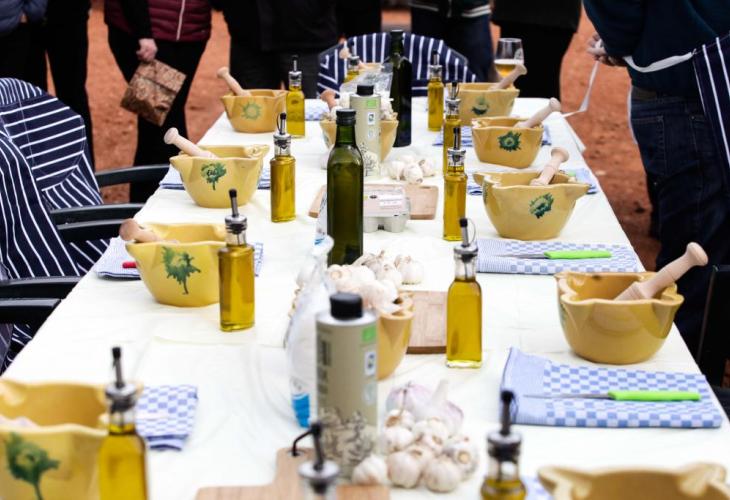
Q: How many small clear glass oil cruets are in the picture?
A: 11